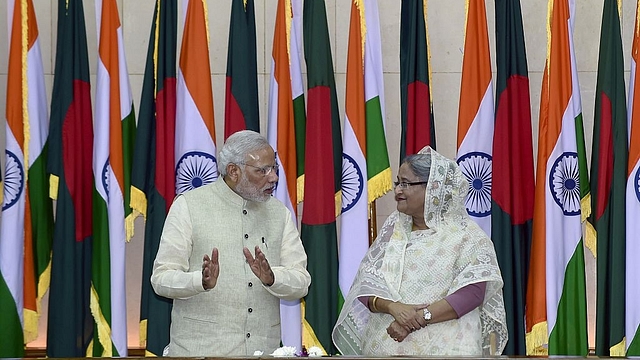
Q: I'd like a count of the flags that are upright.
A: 15